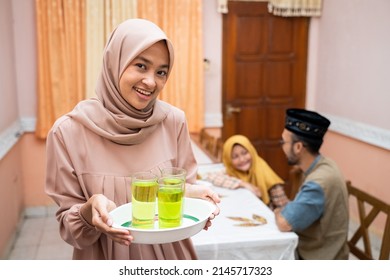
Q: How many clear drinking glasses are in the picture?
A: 3